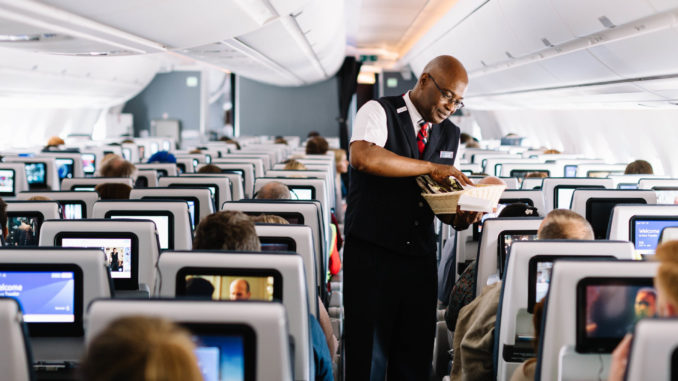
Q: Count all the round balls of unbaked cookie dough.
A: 0